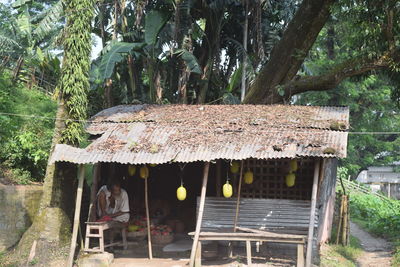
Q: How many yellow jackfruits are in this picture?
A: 8